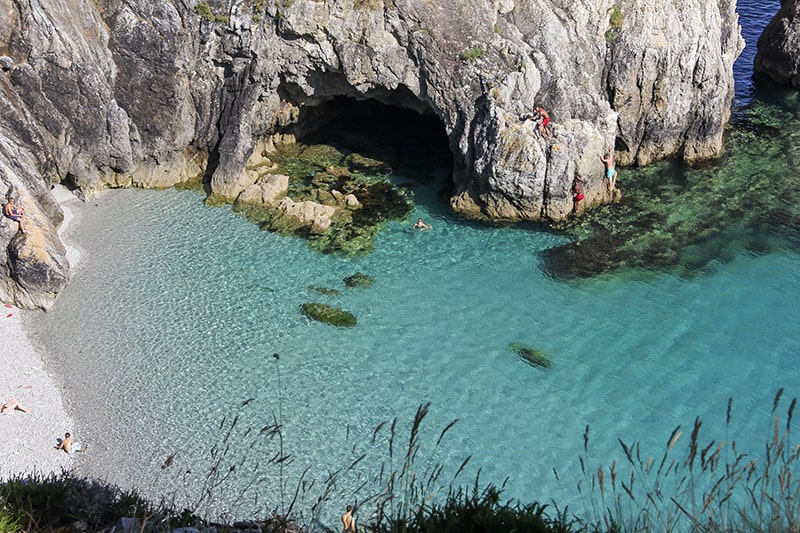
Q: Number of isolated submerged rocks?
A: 4